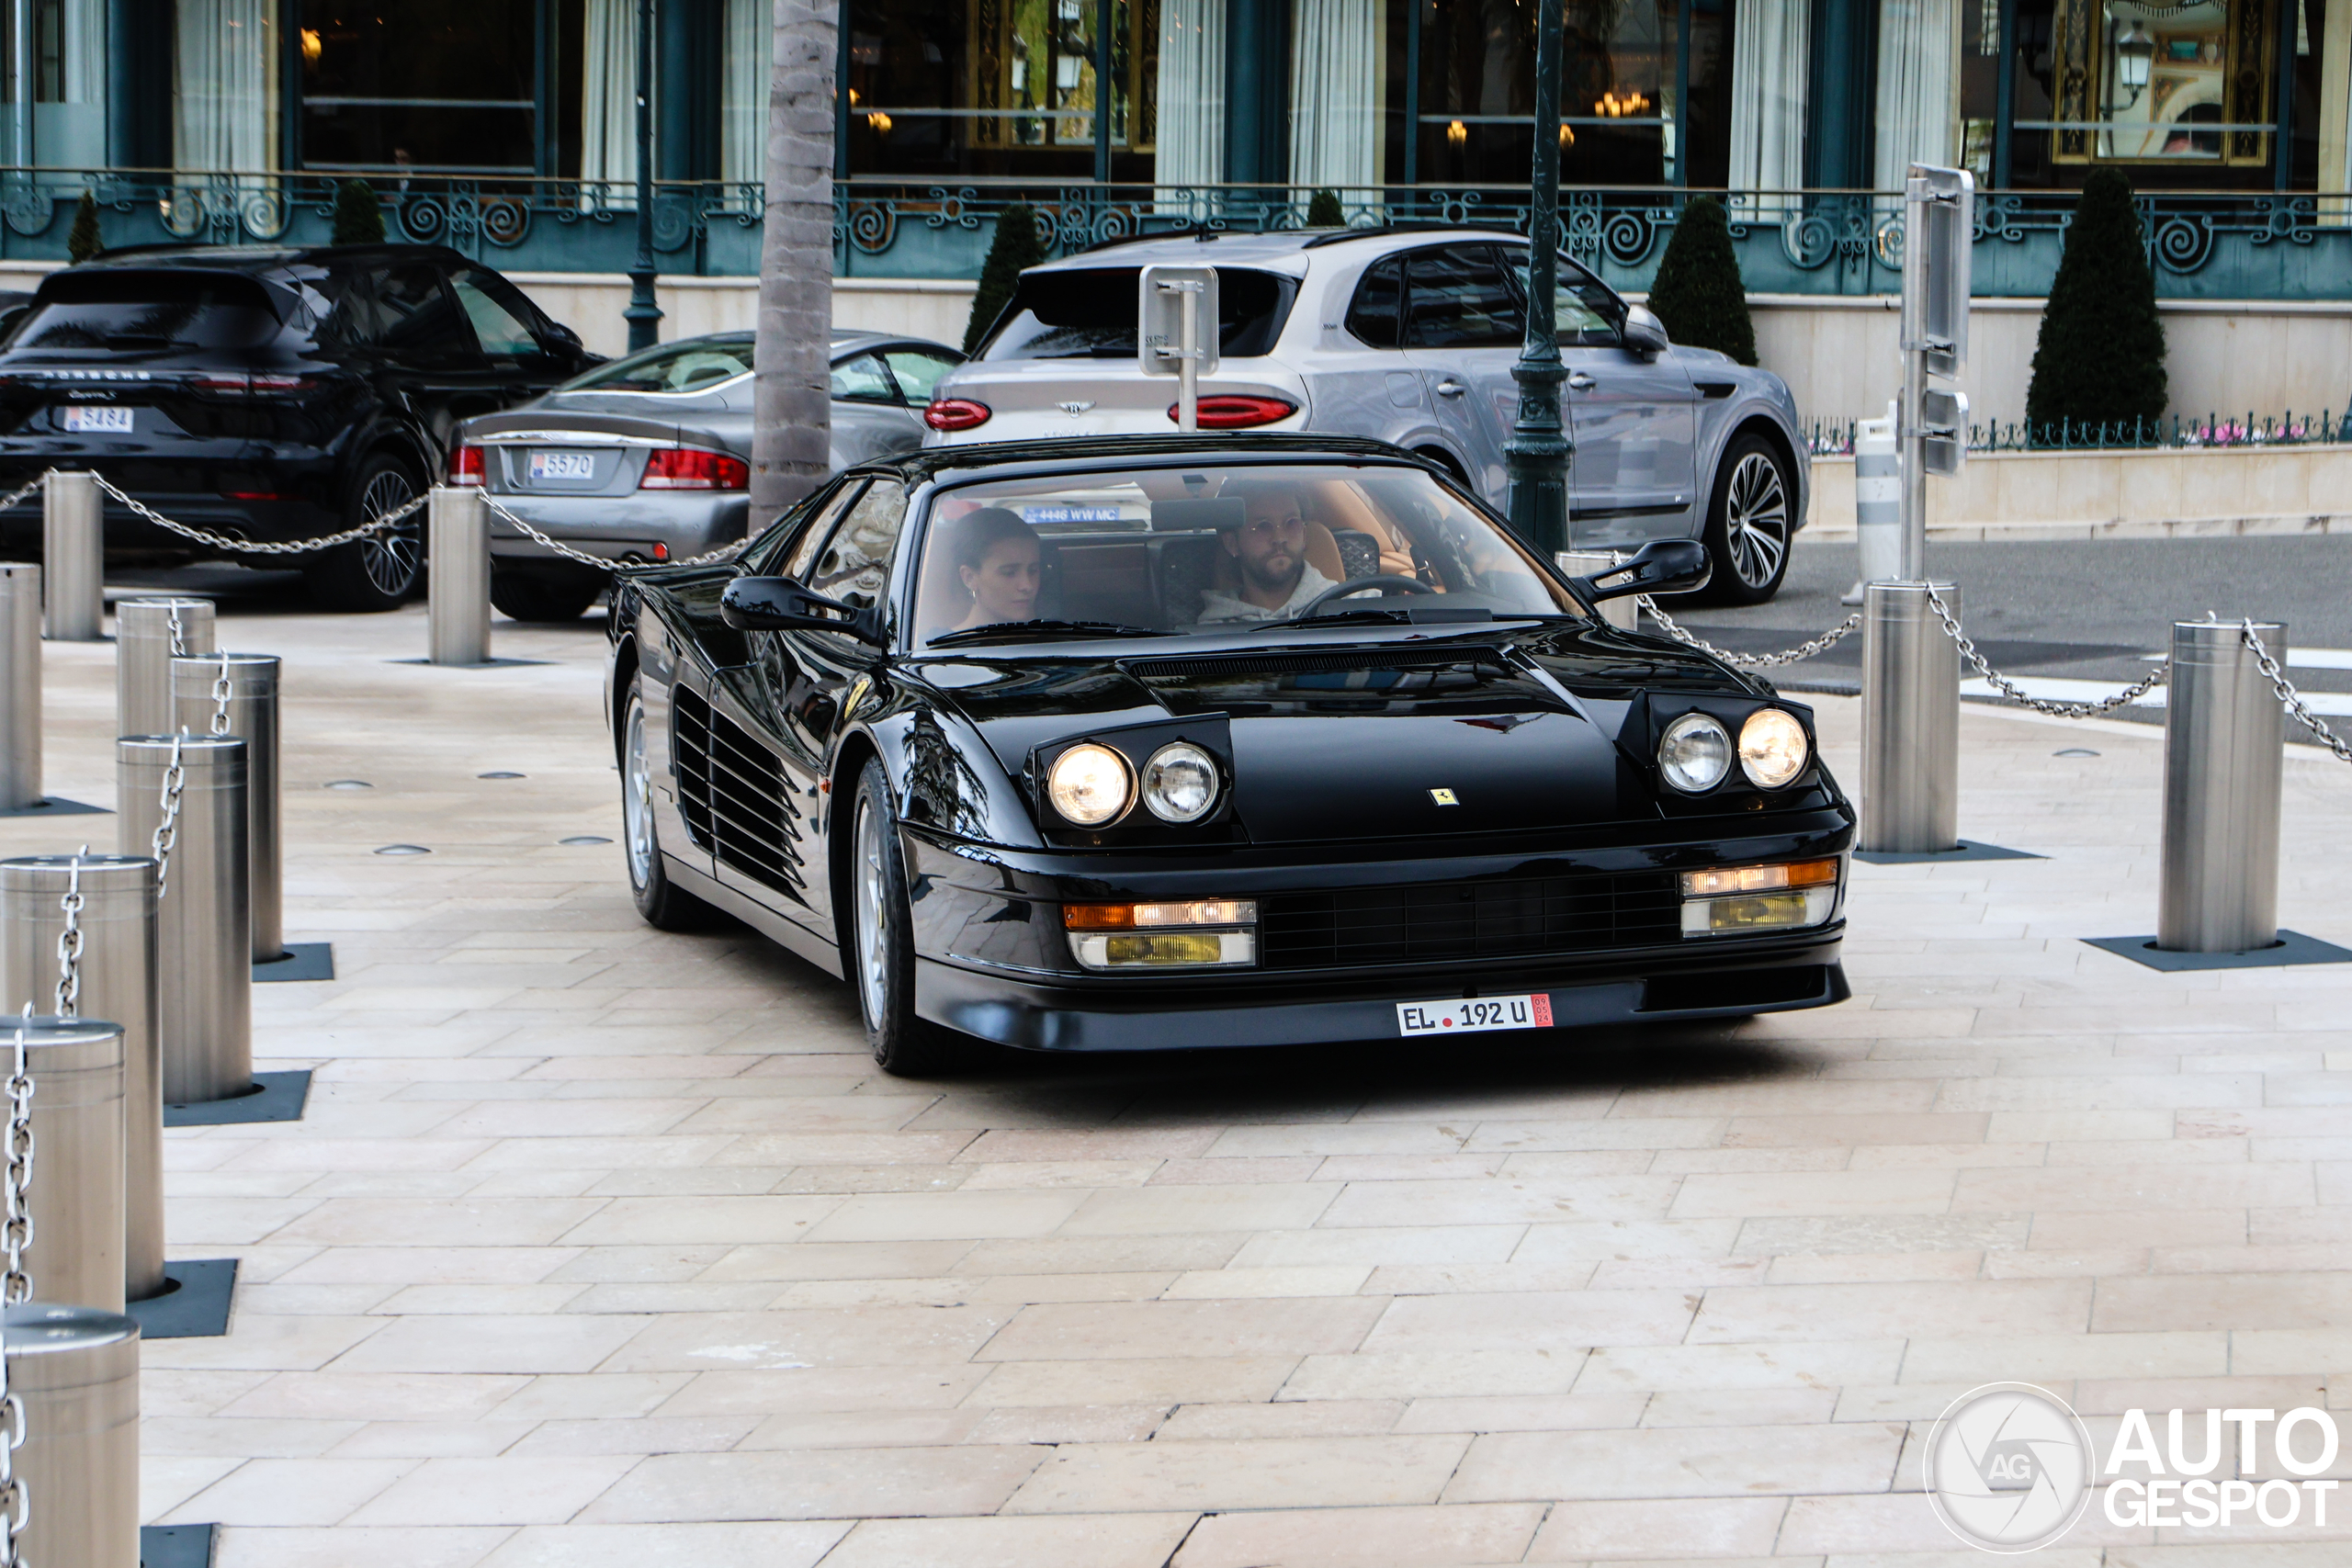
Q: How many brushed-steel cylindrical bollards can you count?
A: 12